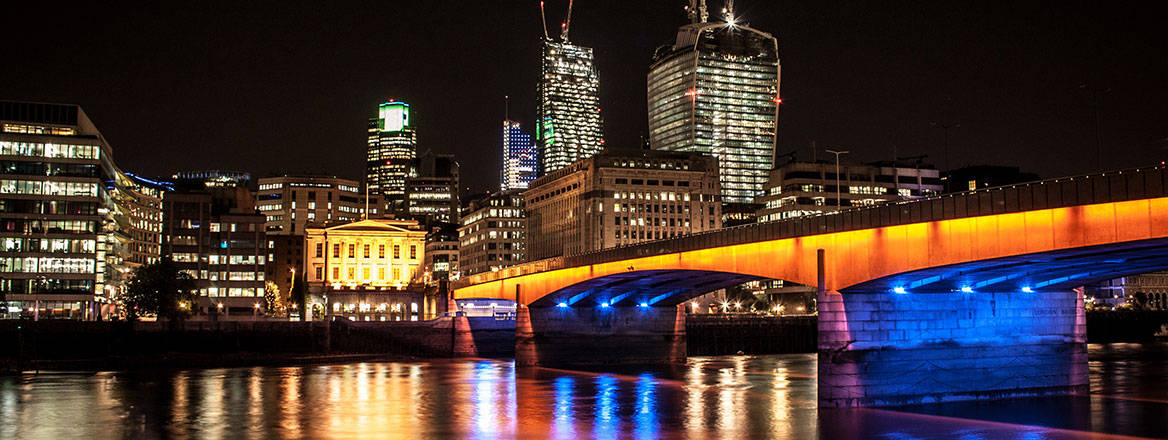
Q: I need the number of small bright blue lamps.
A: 6